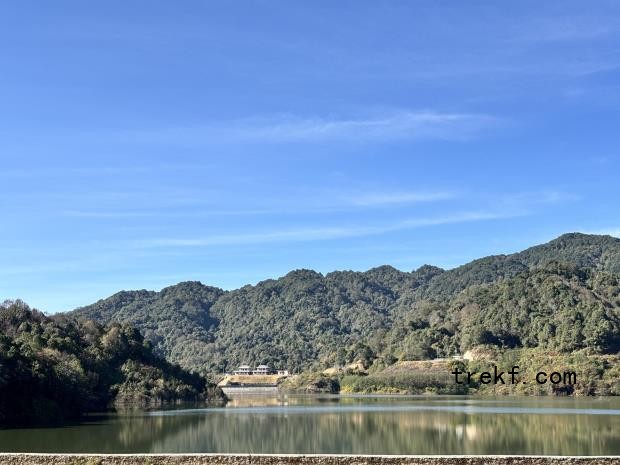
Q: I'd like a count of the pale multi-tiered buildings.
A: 2